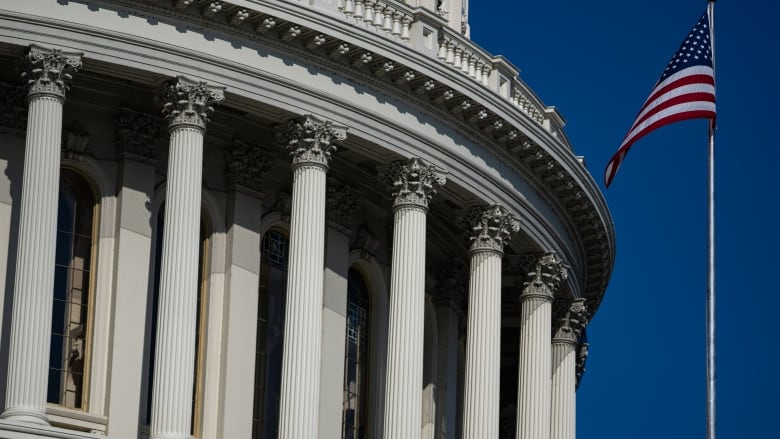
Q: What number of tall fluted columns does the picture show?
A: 7